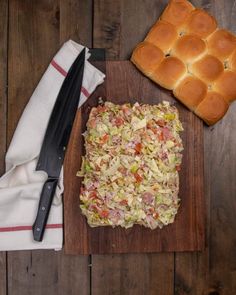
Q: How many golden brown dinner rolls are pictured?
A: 12